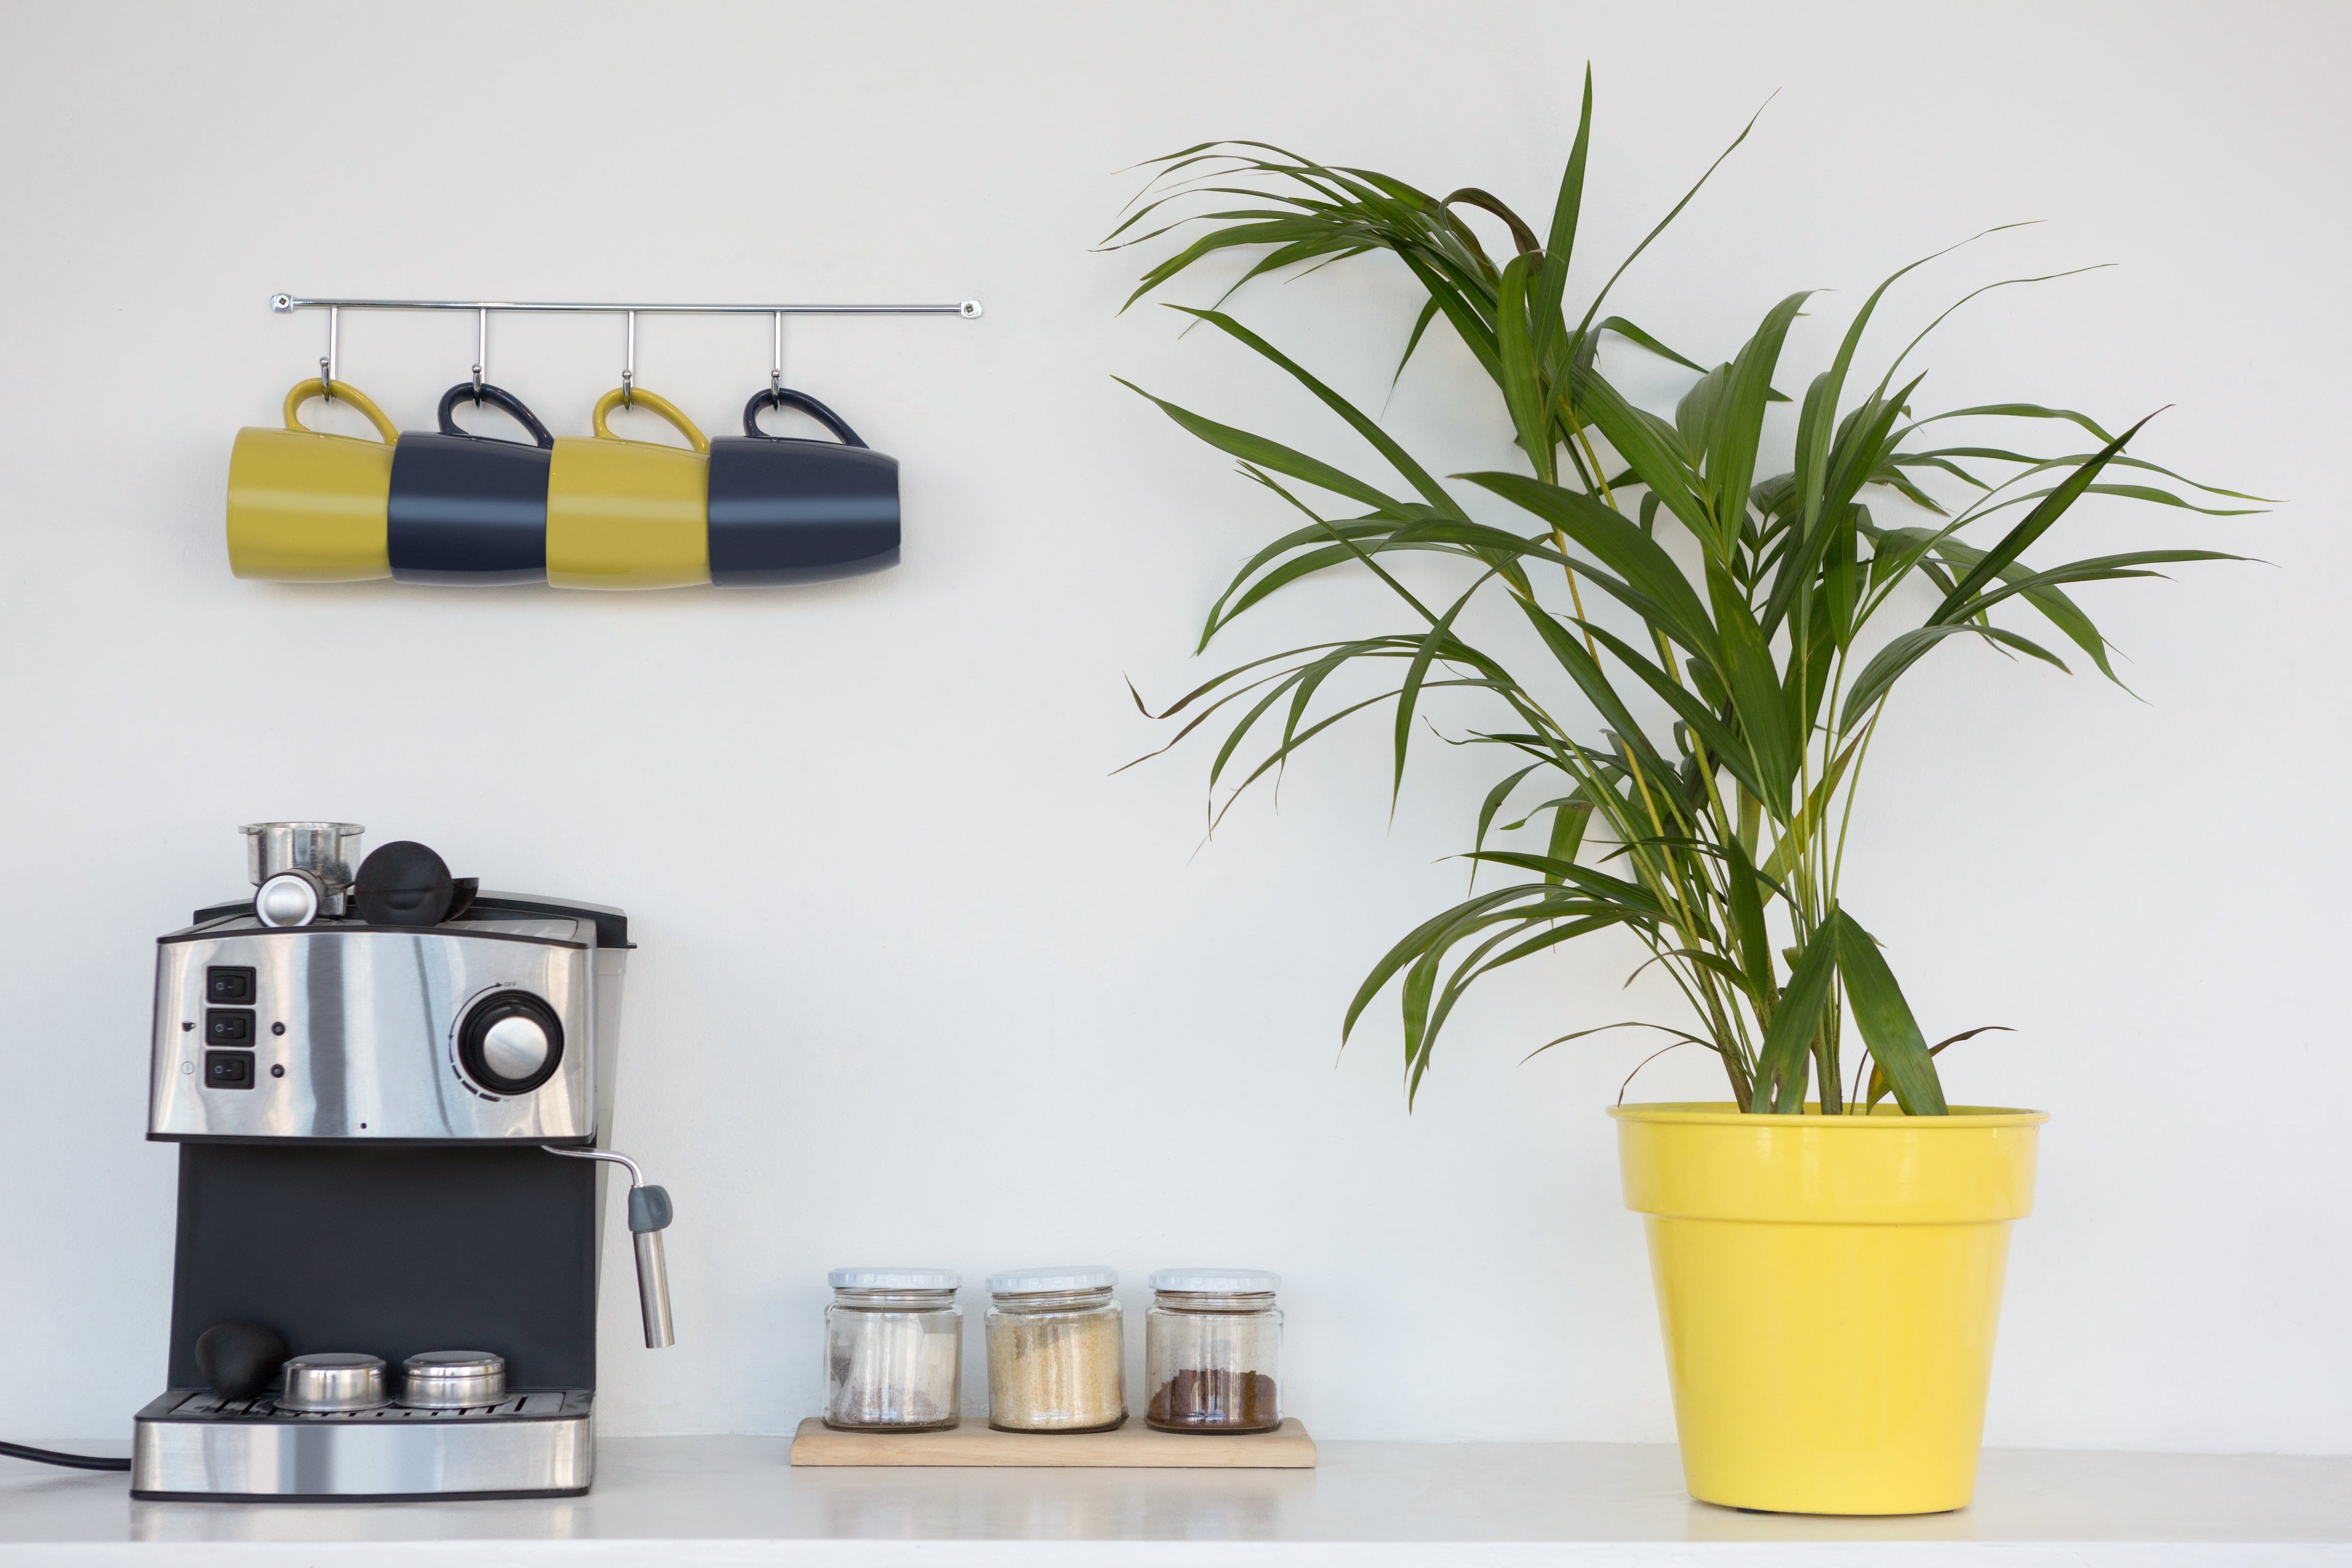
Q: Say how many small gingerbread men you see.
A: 0